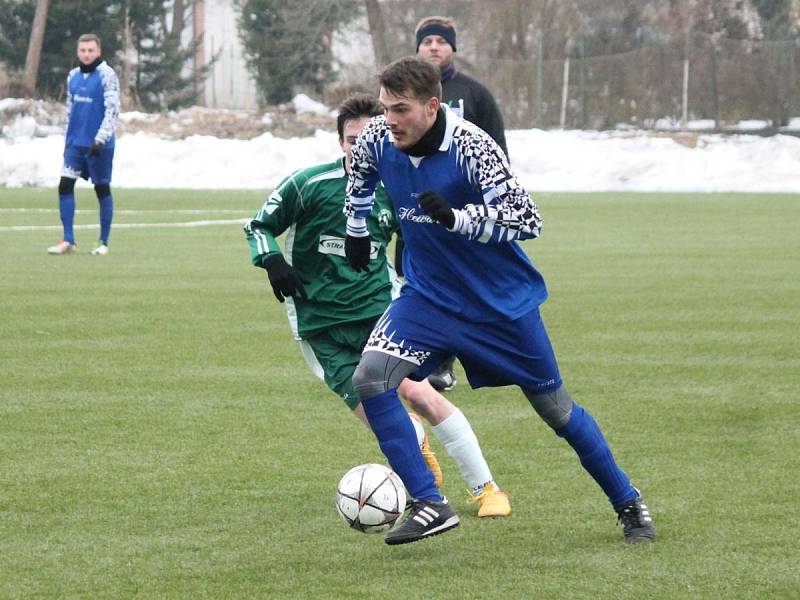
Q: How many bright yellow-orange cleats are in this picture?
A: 2